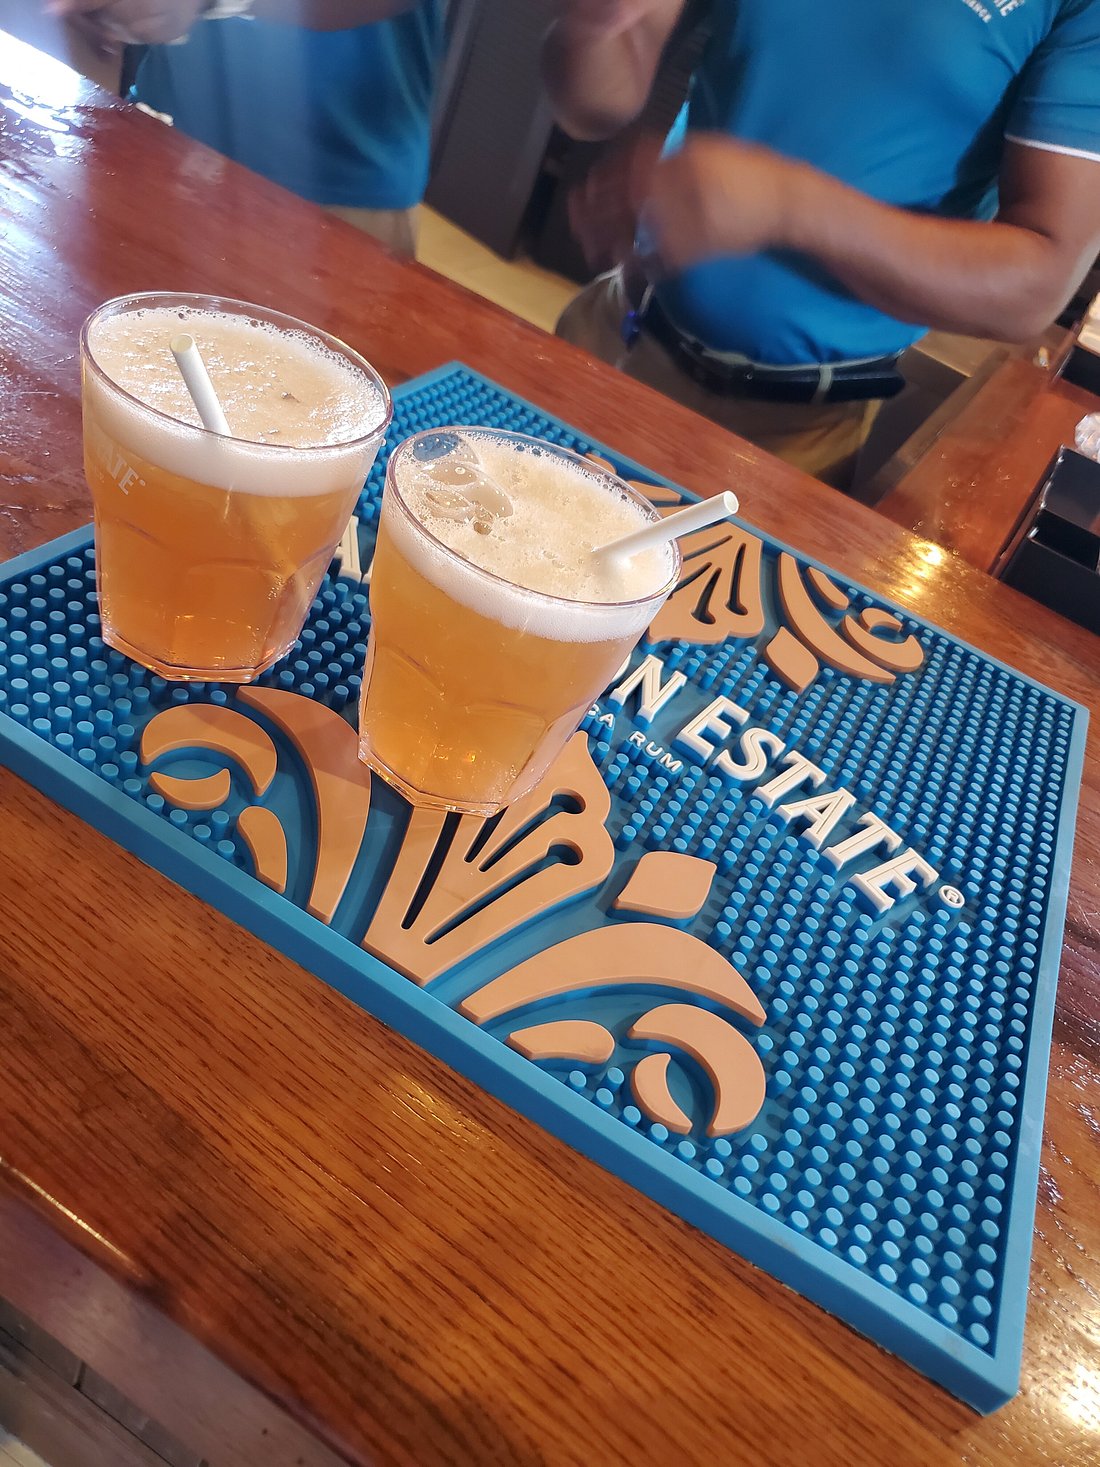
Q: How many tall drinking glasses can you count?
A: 2